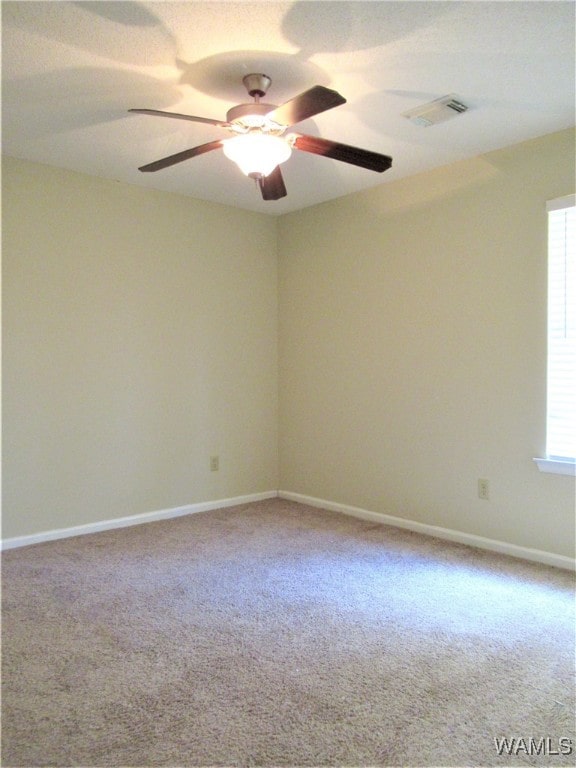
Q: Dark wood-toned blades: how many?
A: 5